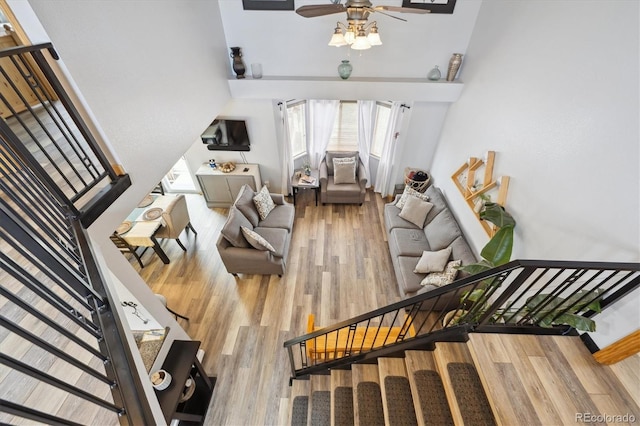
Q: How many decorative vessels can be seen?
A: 5